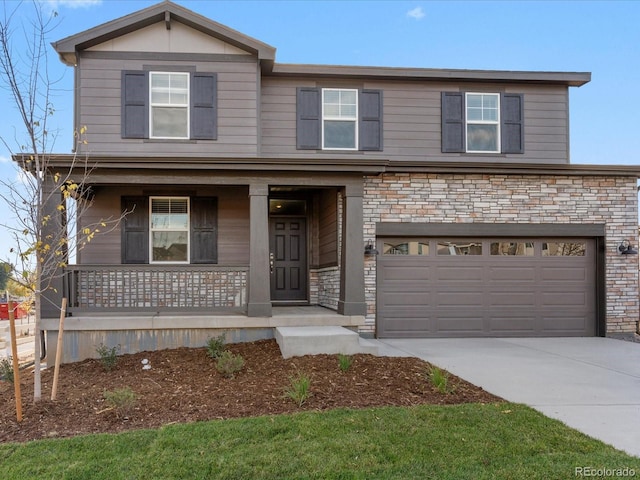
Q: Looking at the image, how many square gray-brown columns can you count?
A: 3